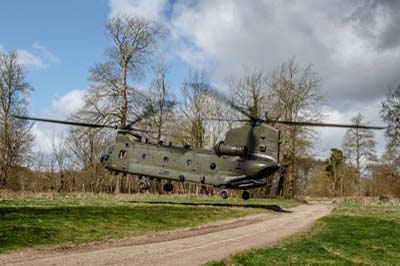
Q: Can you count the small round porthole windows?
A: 4